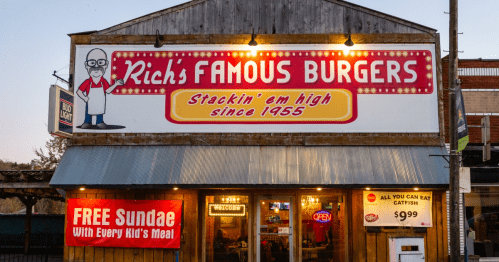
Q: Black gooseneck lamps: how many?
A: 3